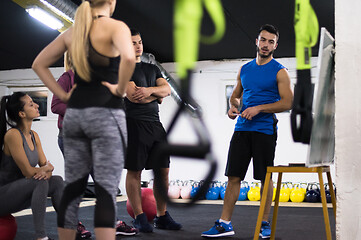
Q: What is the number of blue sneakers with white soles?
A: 2